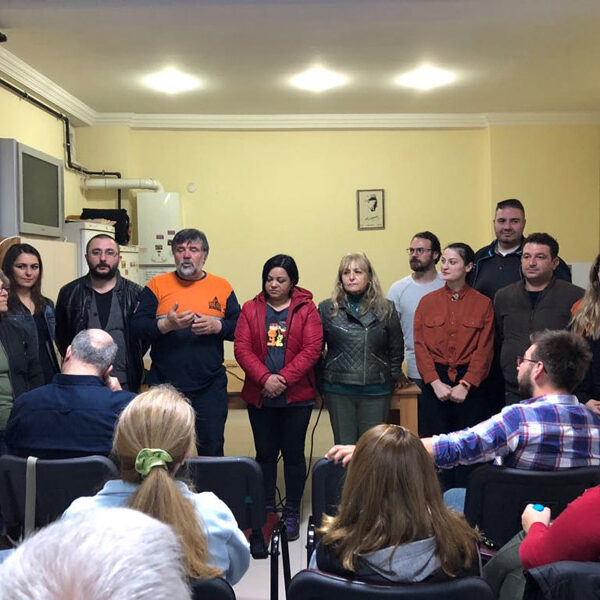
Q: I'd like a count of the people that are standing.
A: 11